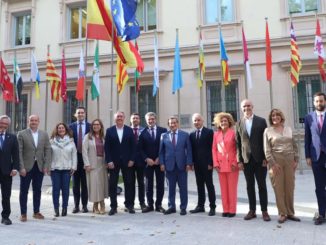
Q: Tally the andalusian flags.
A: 1